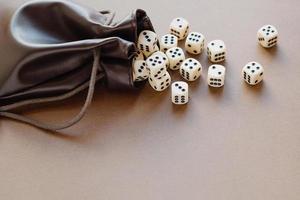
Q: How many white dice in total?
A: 15